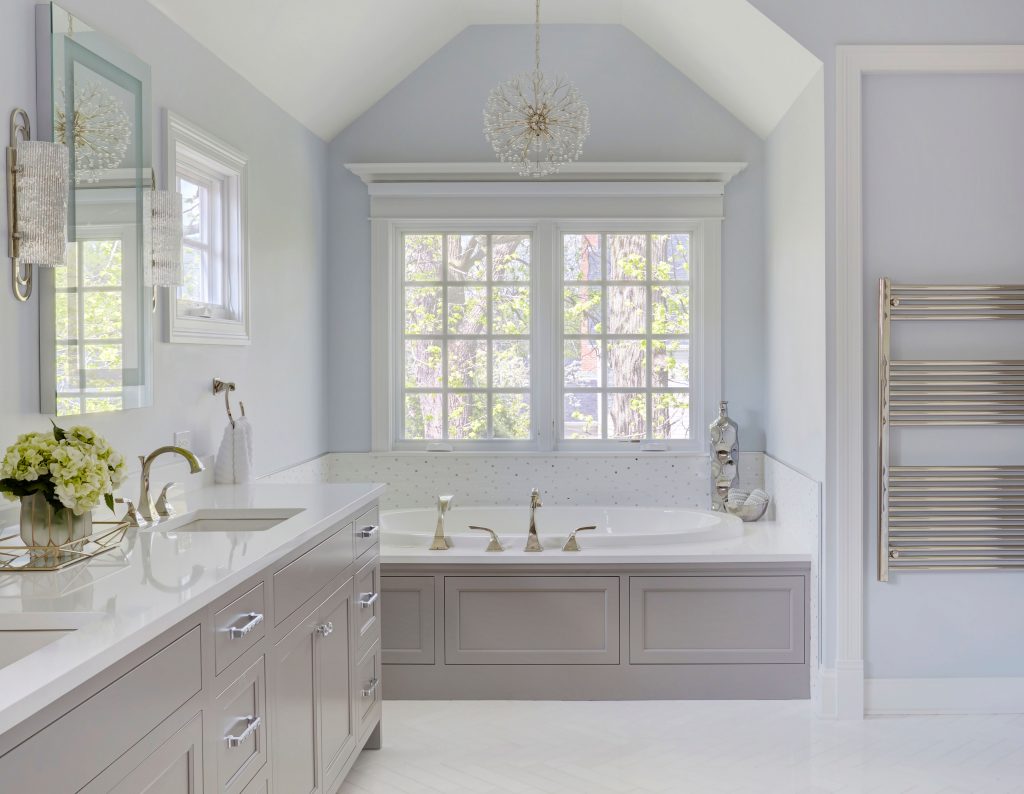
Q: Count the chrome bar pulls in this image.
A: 5